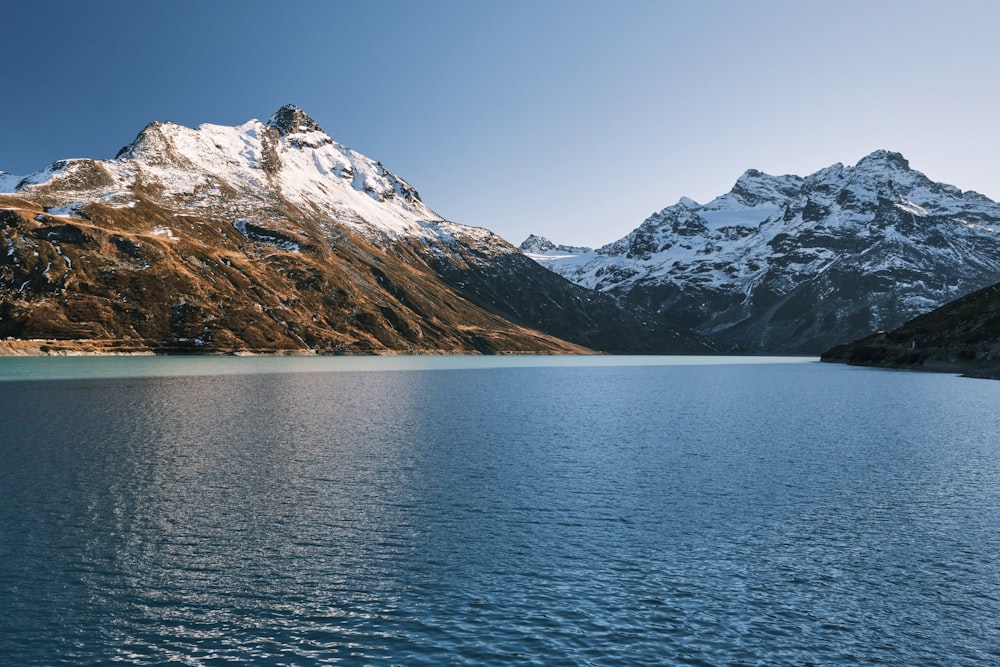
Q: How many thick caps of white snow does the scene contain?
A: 2